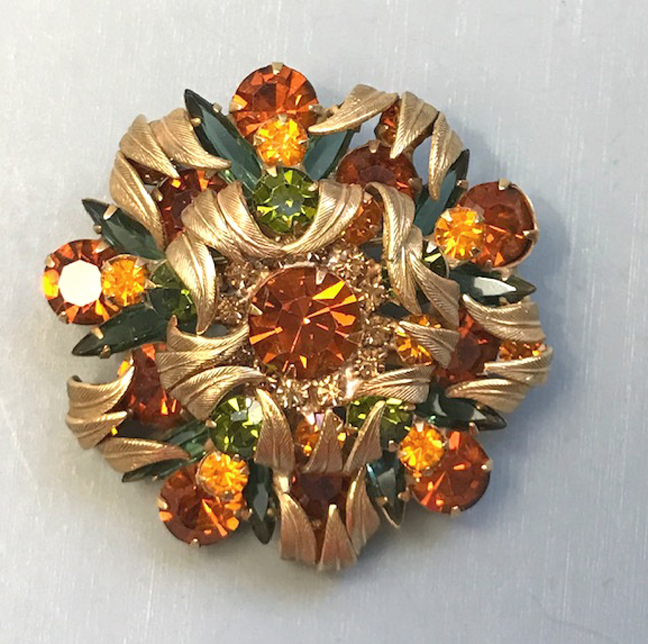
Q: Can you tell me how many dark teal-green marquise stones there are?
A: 10